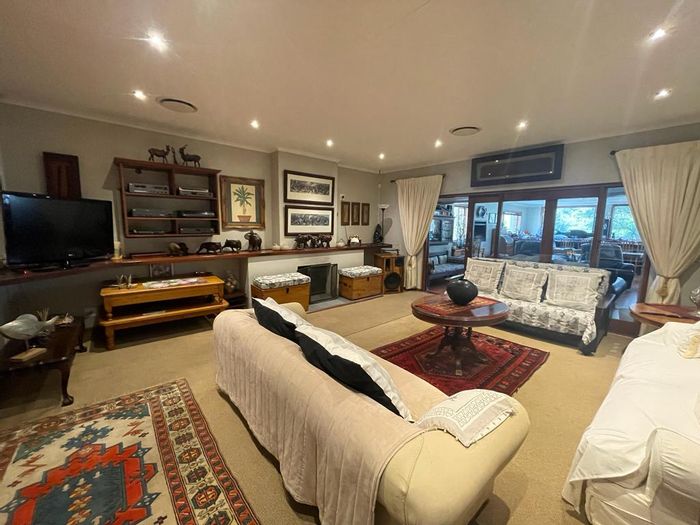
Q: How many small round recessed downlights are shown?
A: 9